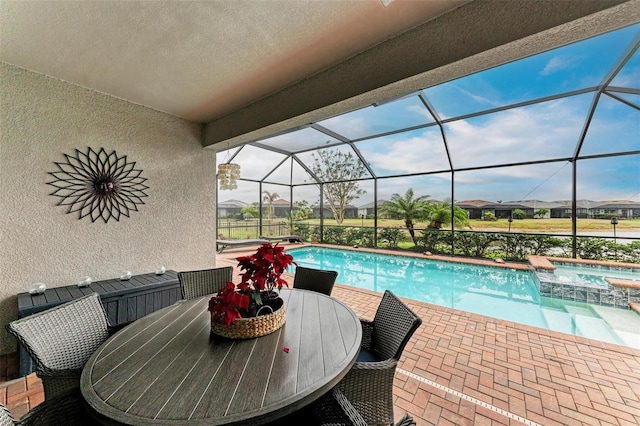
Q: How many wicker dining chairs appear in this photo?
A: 6